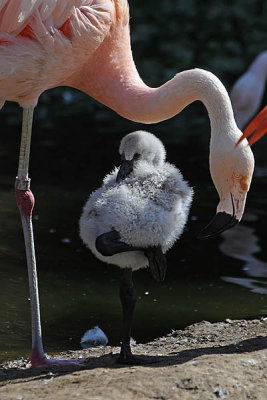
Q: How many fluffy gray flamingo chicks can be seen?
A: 1